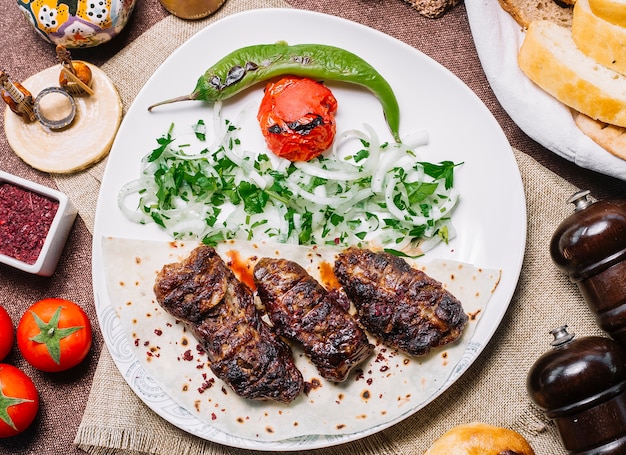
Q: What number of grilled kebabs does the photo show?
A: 3